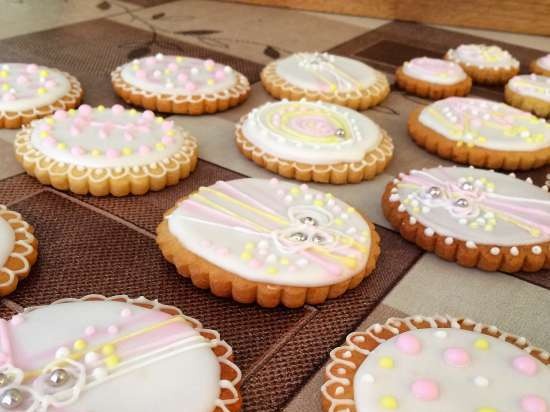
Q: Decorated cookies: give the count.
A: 15